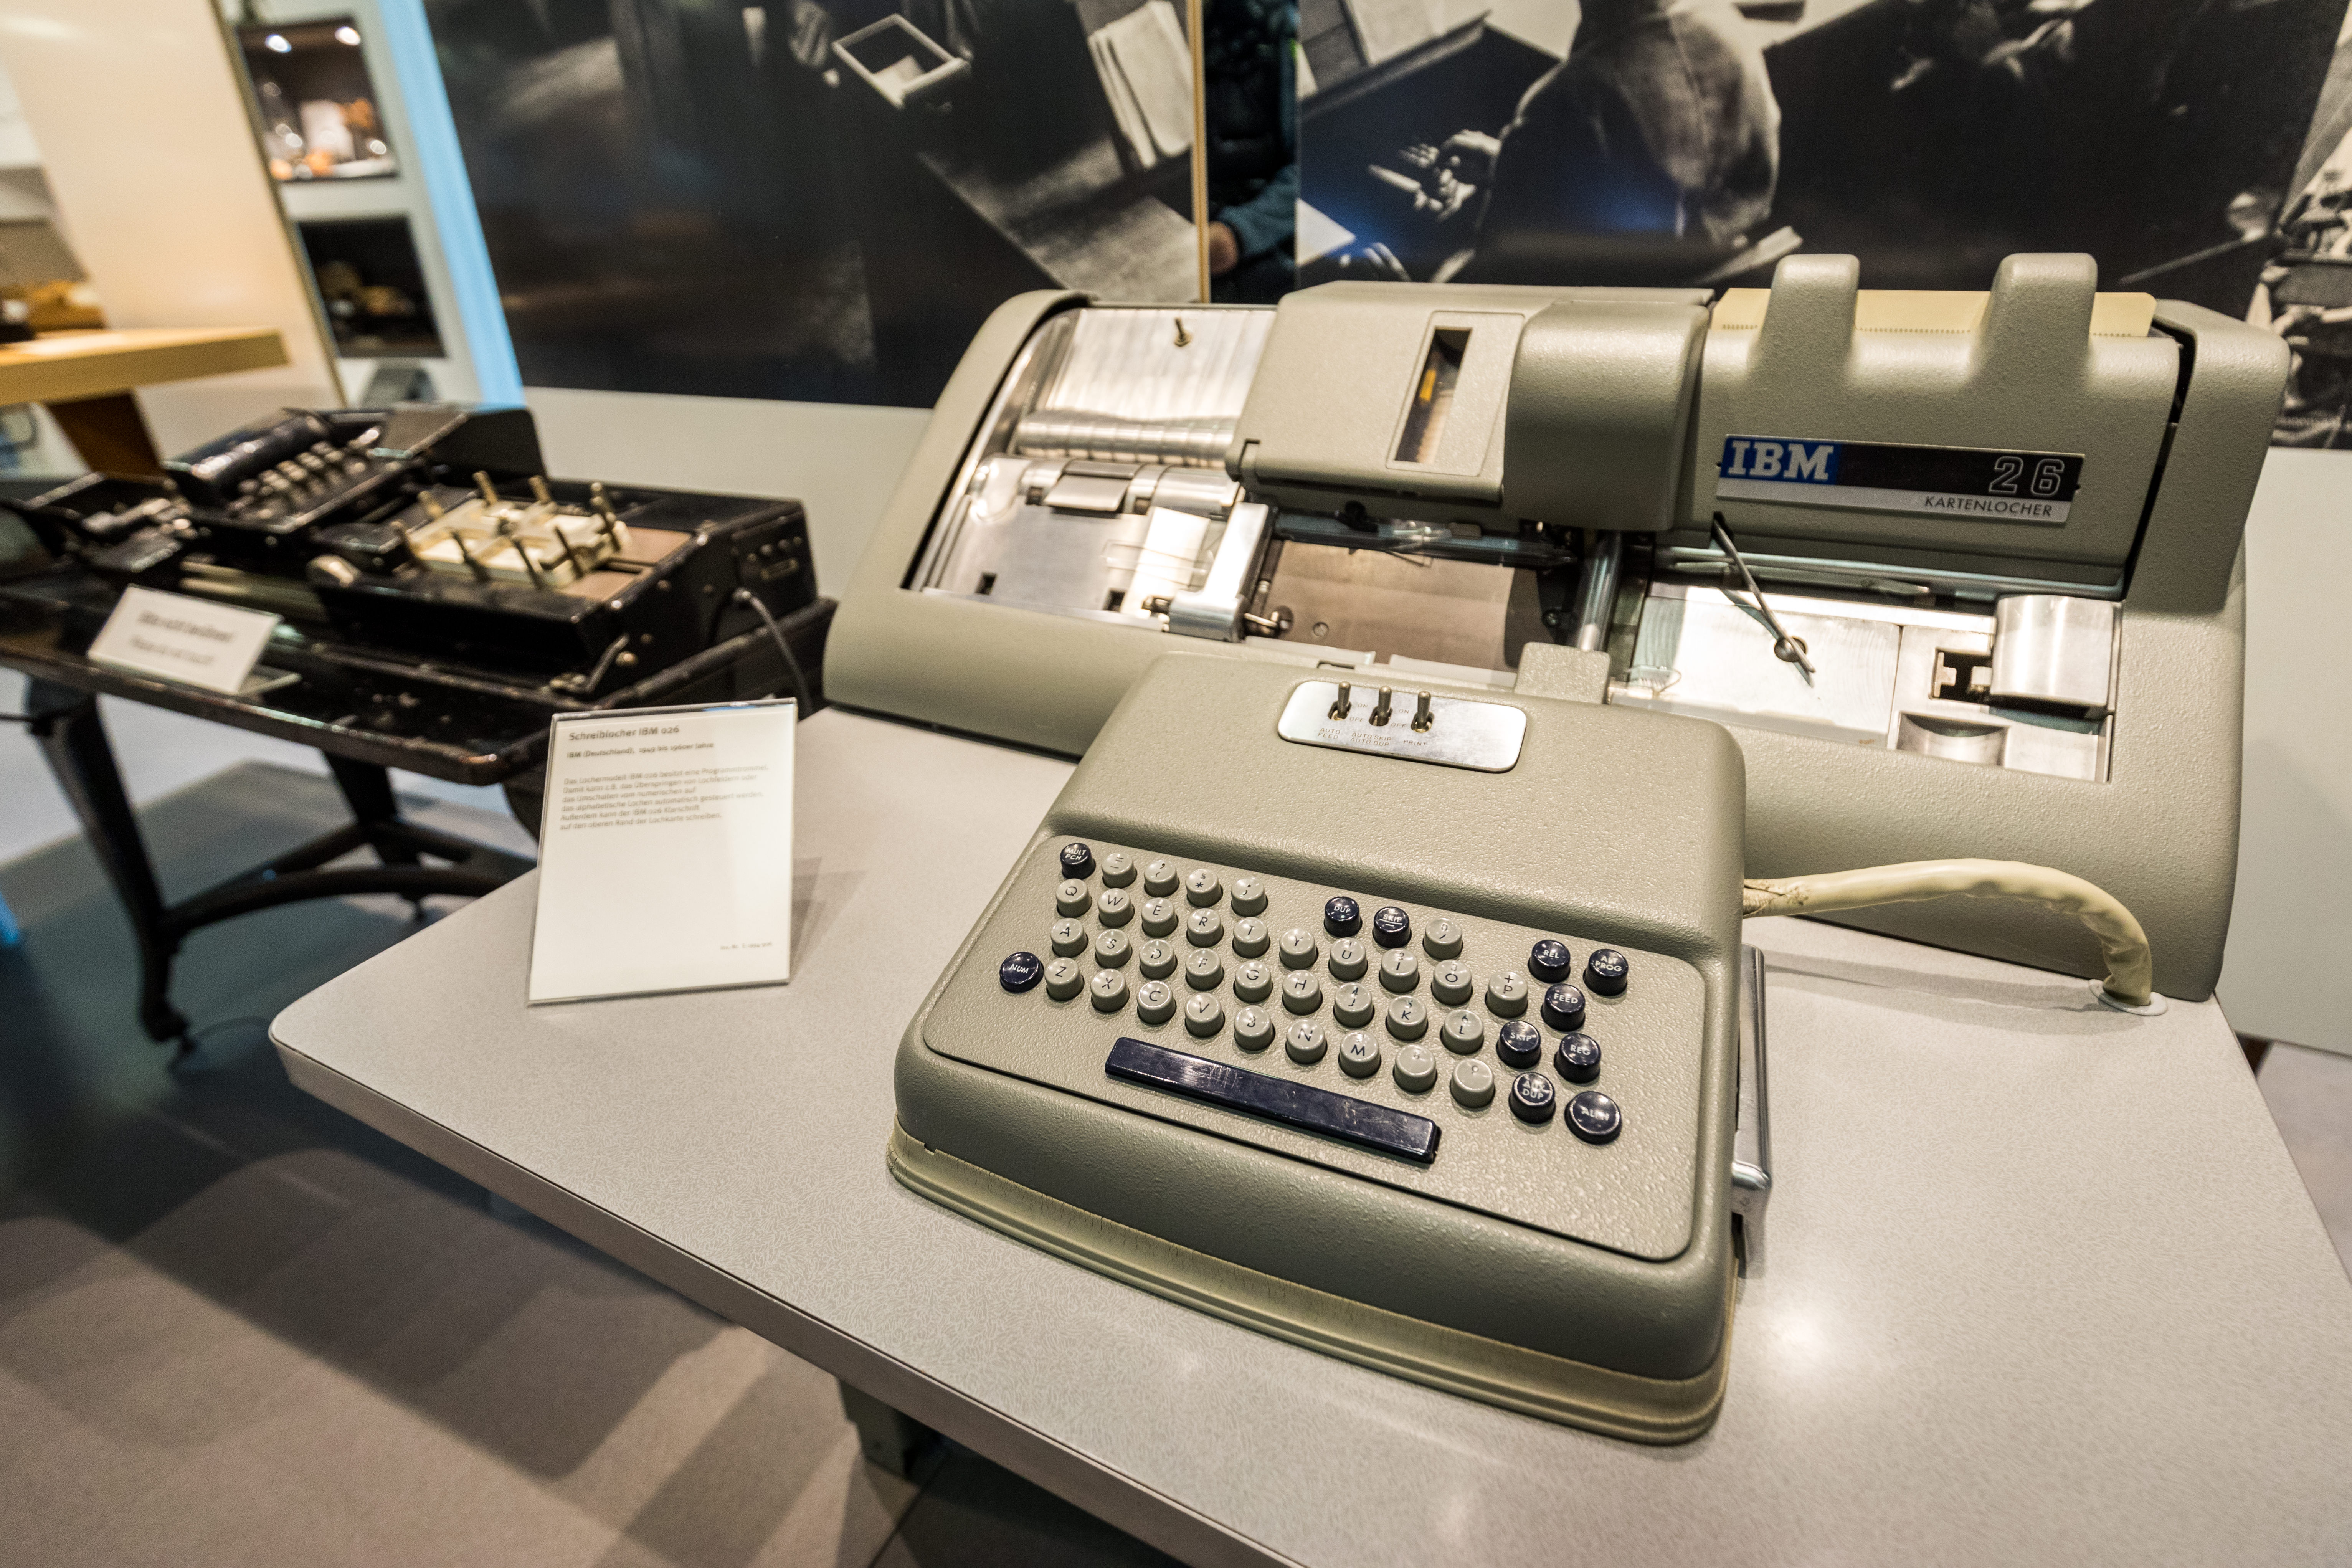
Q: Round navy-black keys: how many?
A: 11